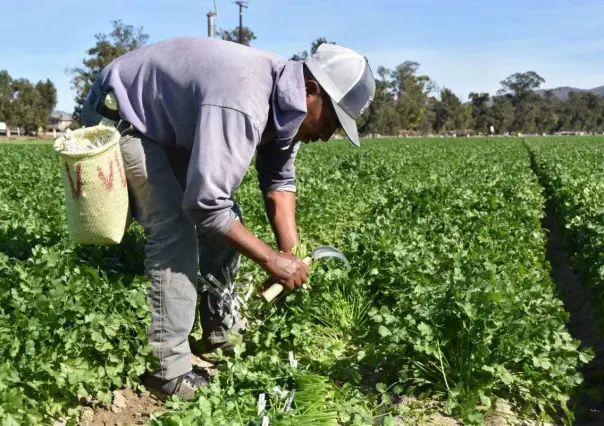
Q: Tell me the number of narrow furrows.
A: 1